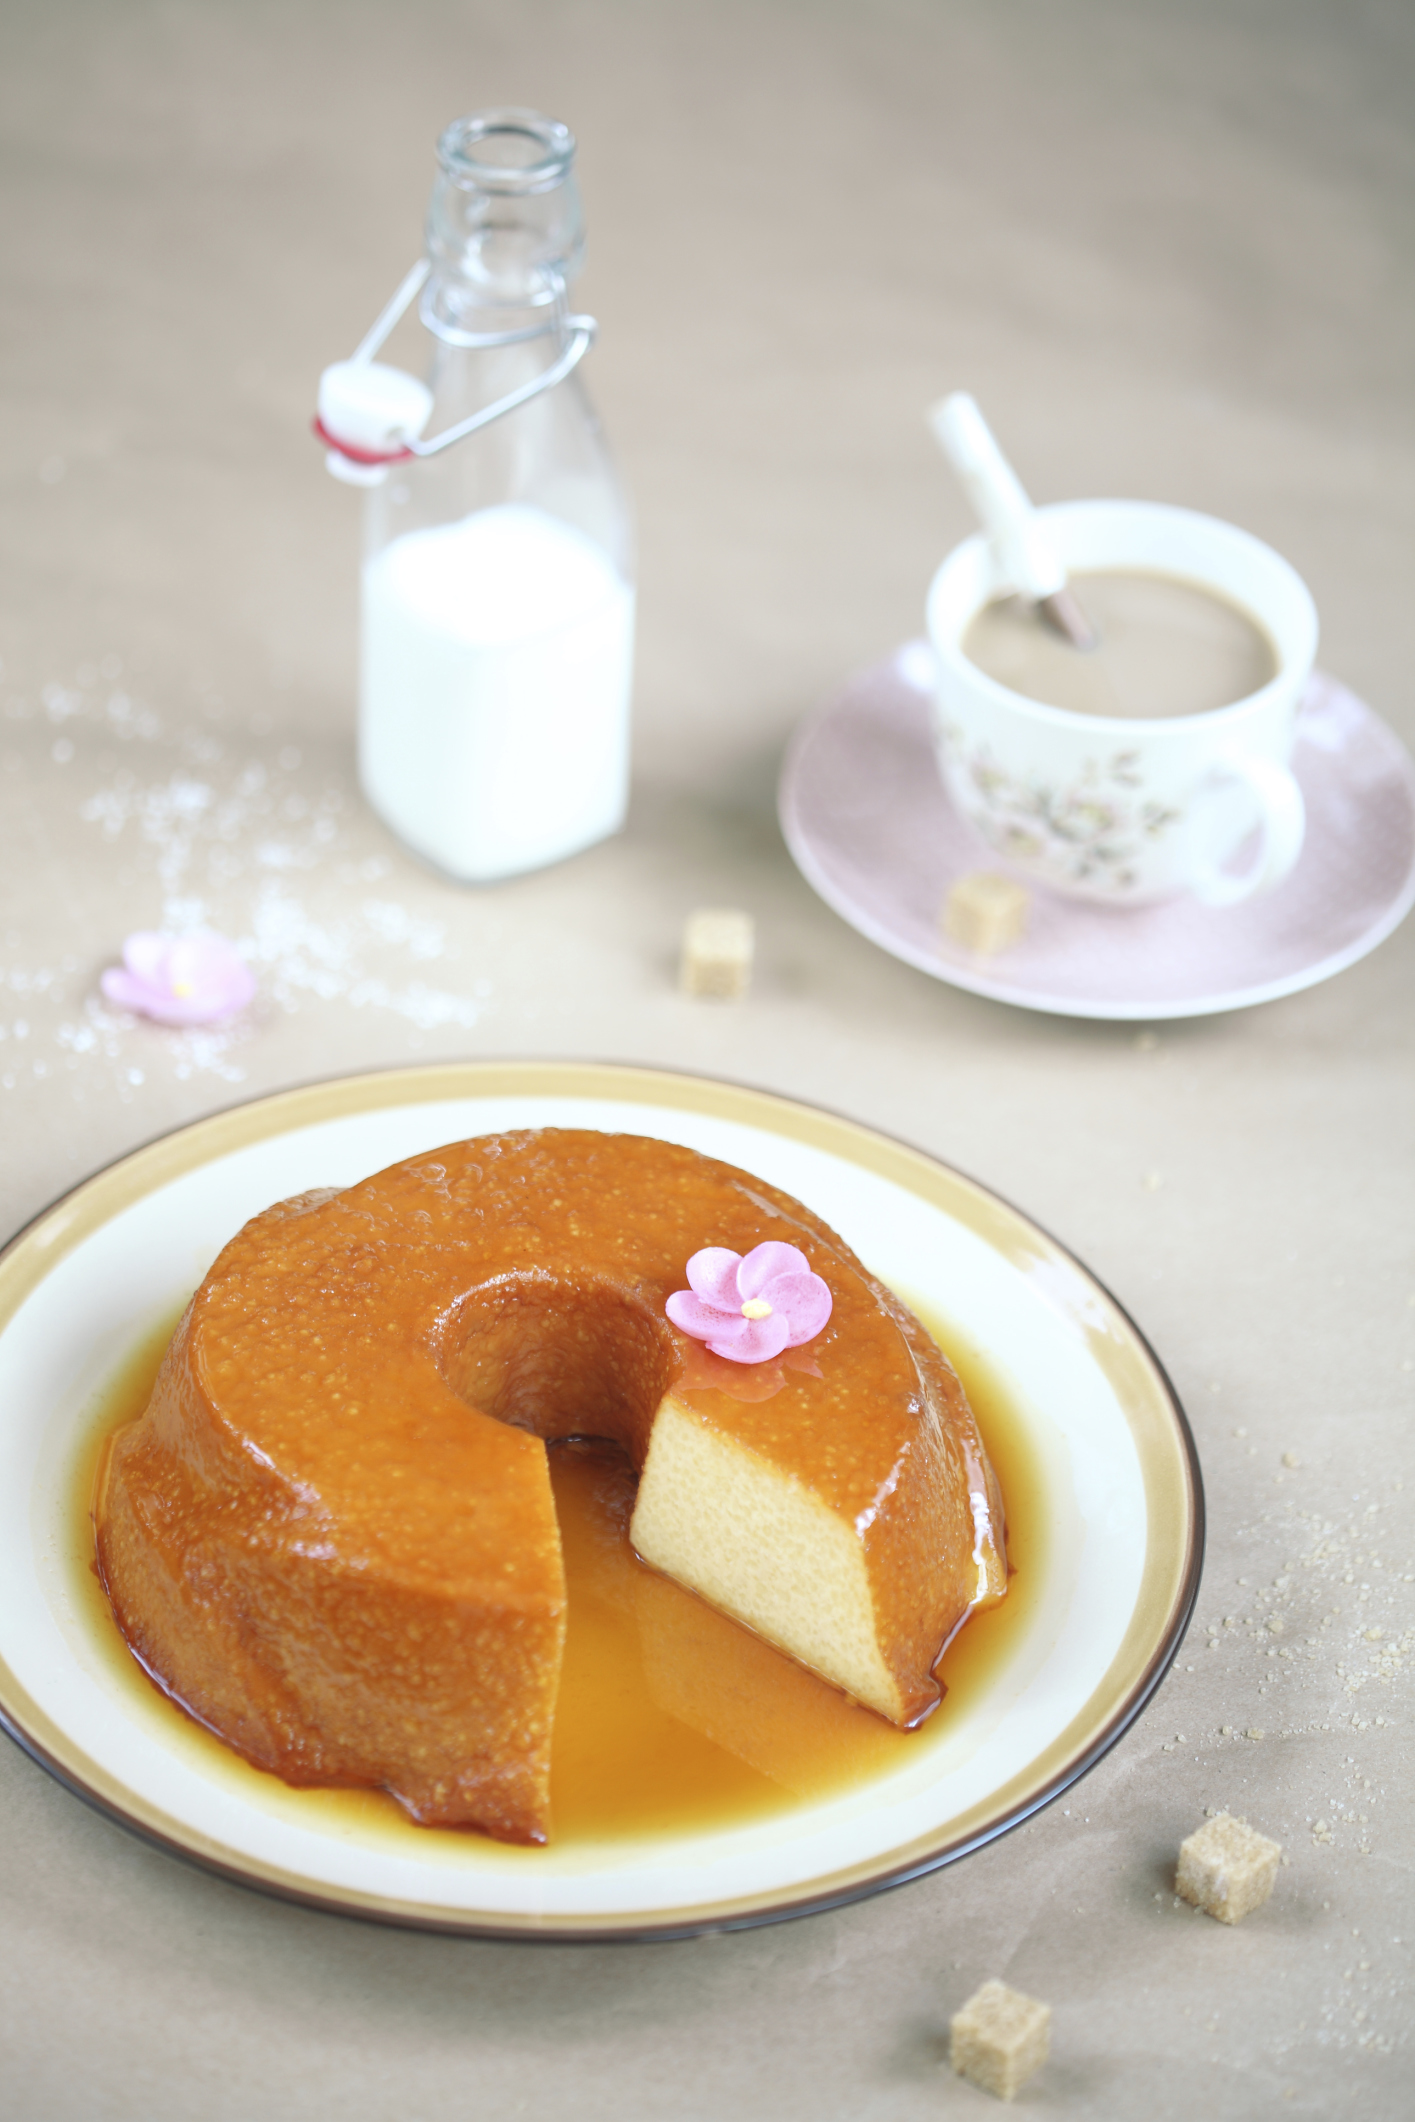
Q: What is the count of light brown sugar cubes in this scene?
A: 4